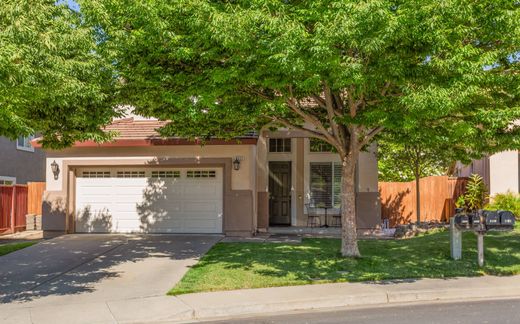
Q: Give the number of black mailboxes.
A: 4